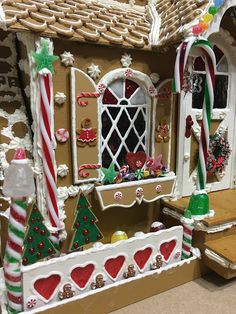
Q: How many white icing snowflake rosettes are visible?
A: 6